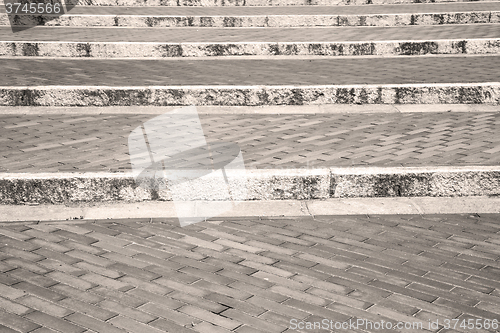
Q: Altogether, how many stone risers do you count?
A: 5